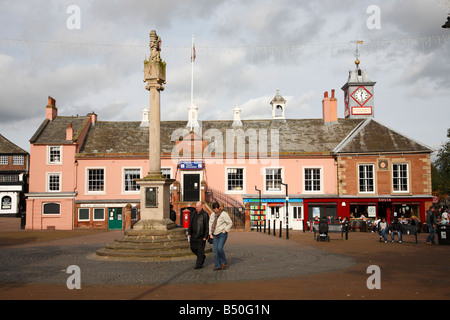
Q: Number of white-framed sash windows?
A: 10